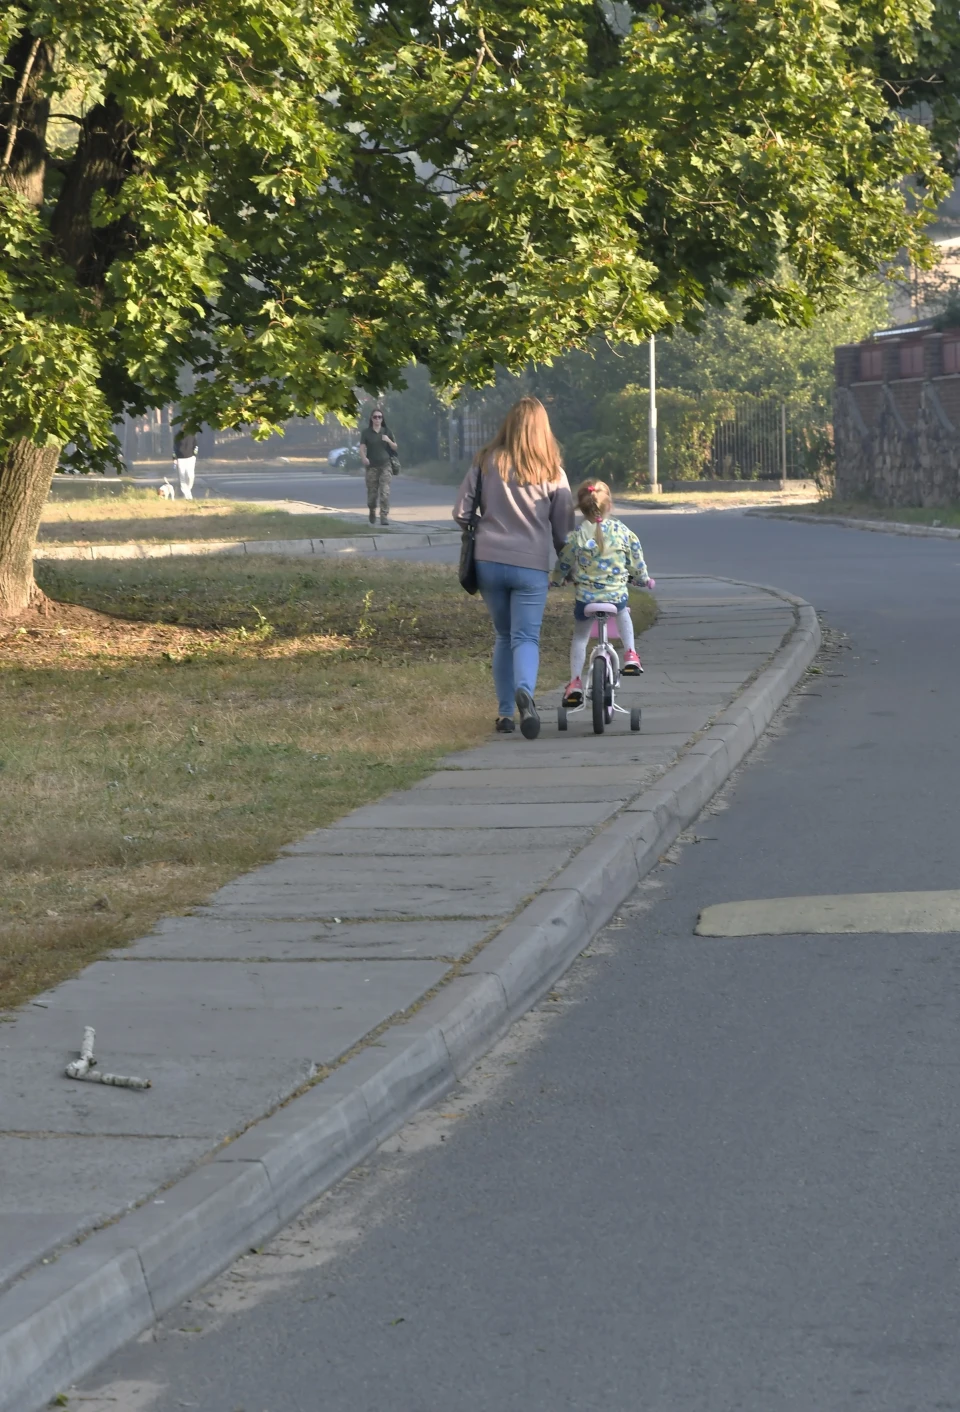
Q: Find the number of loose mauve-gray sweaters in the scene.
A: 1